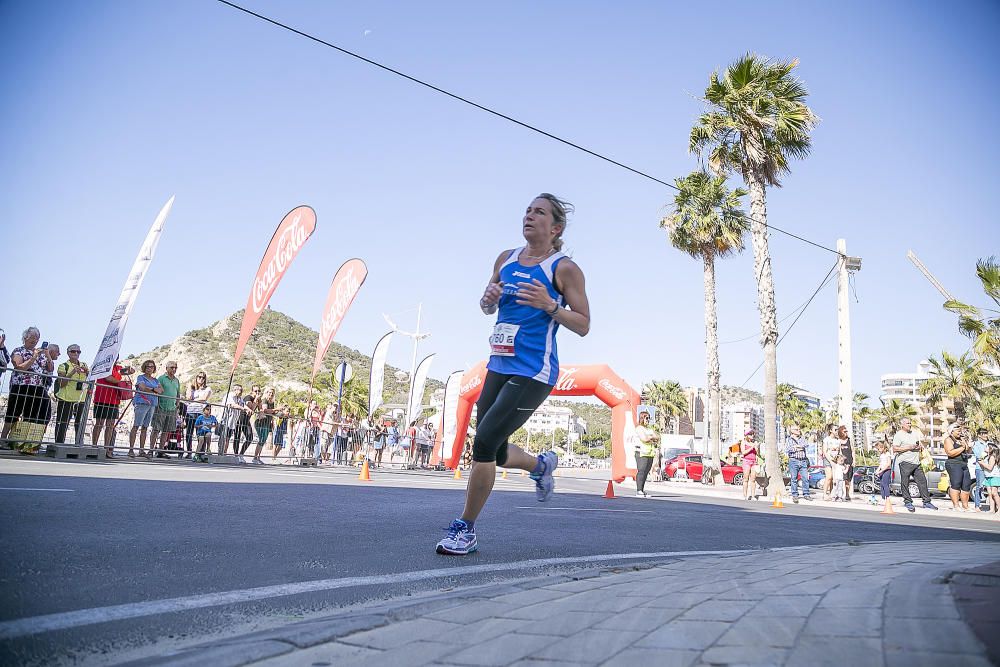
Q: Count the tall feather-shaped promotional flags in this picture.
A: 6